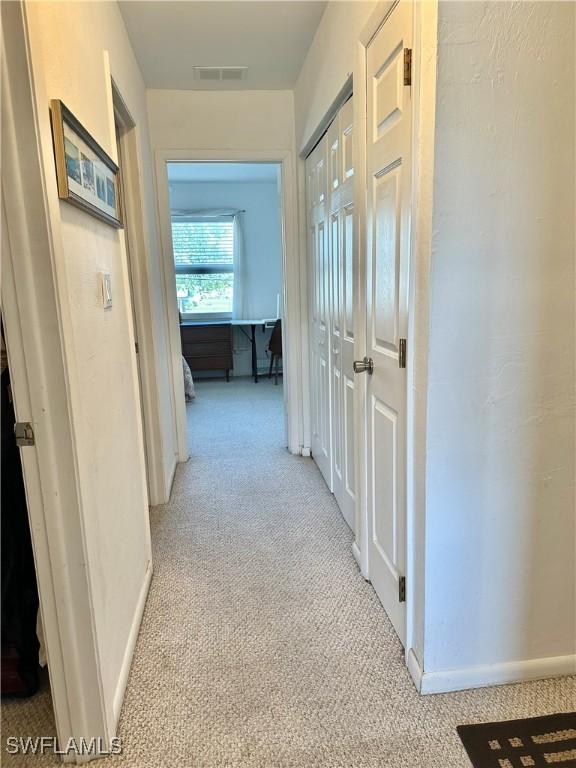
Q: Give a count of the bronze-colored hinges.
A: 3